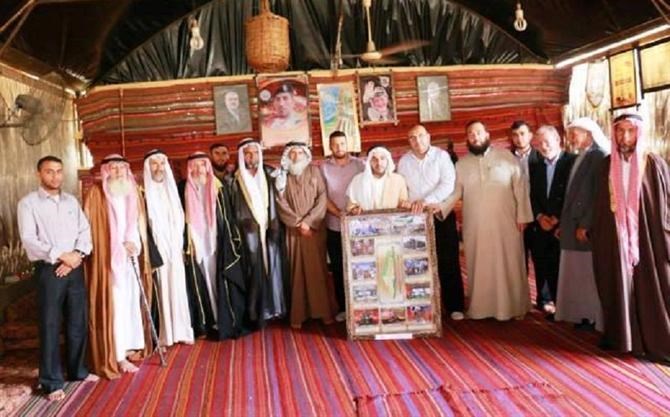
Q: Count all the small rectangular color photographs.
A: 11